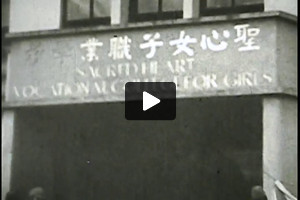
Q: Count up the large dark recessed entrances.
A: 1